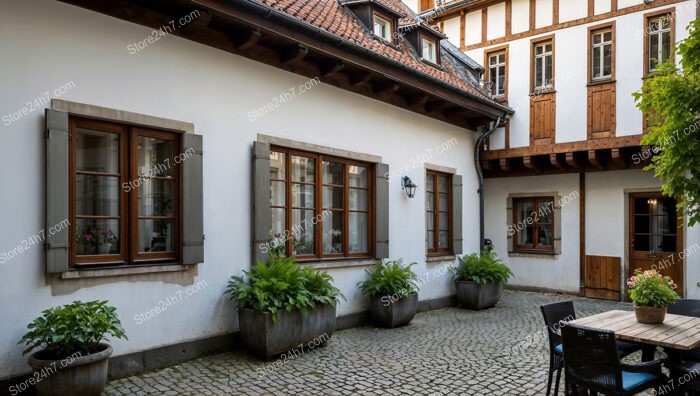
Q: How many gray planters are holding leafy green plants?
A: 4